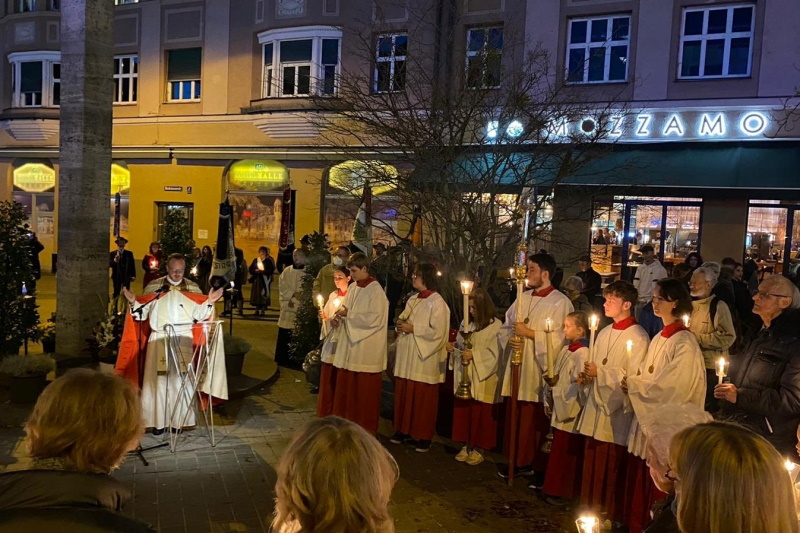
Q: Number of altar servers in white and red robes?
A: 8